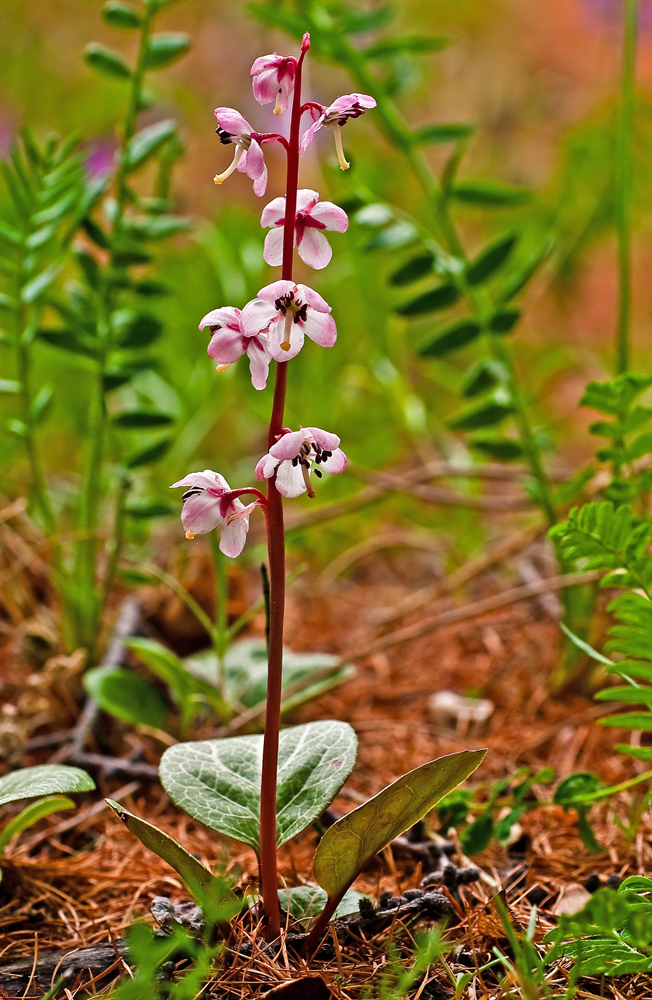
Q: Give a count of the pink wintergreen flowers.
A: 8